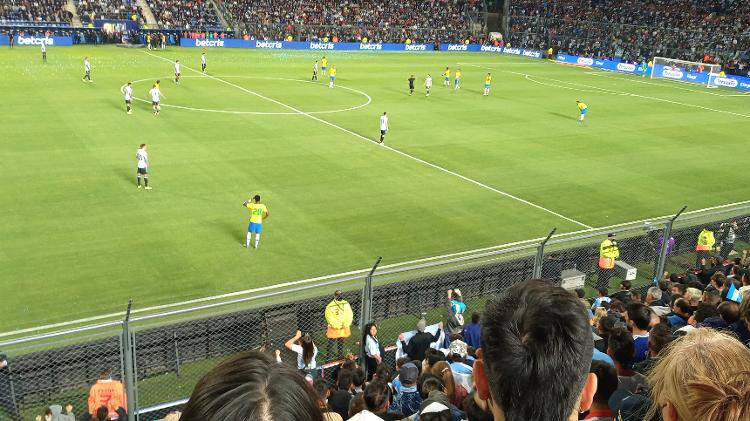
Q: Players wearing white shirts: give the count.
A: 10